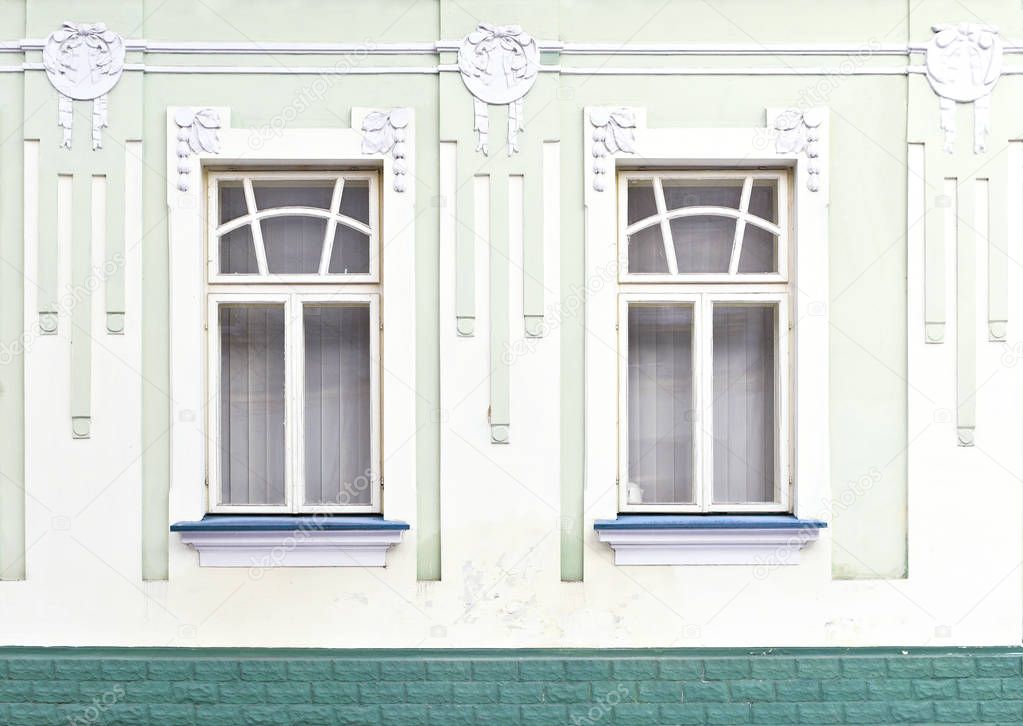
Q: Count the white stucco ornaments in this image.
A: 7